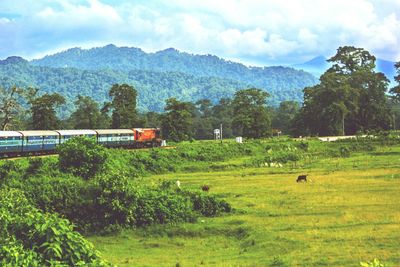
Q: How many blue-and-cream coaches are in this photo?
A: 4